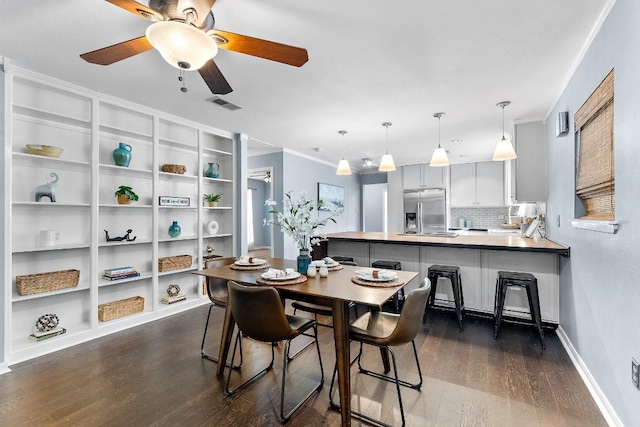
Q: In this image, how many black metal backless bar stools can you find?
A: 4